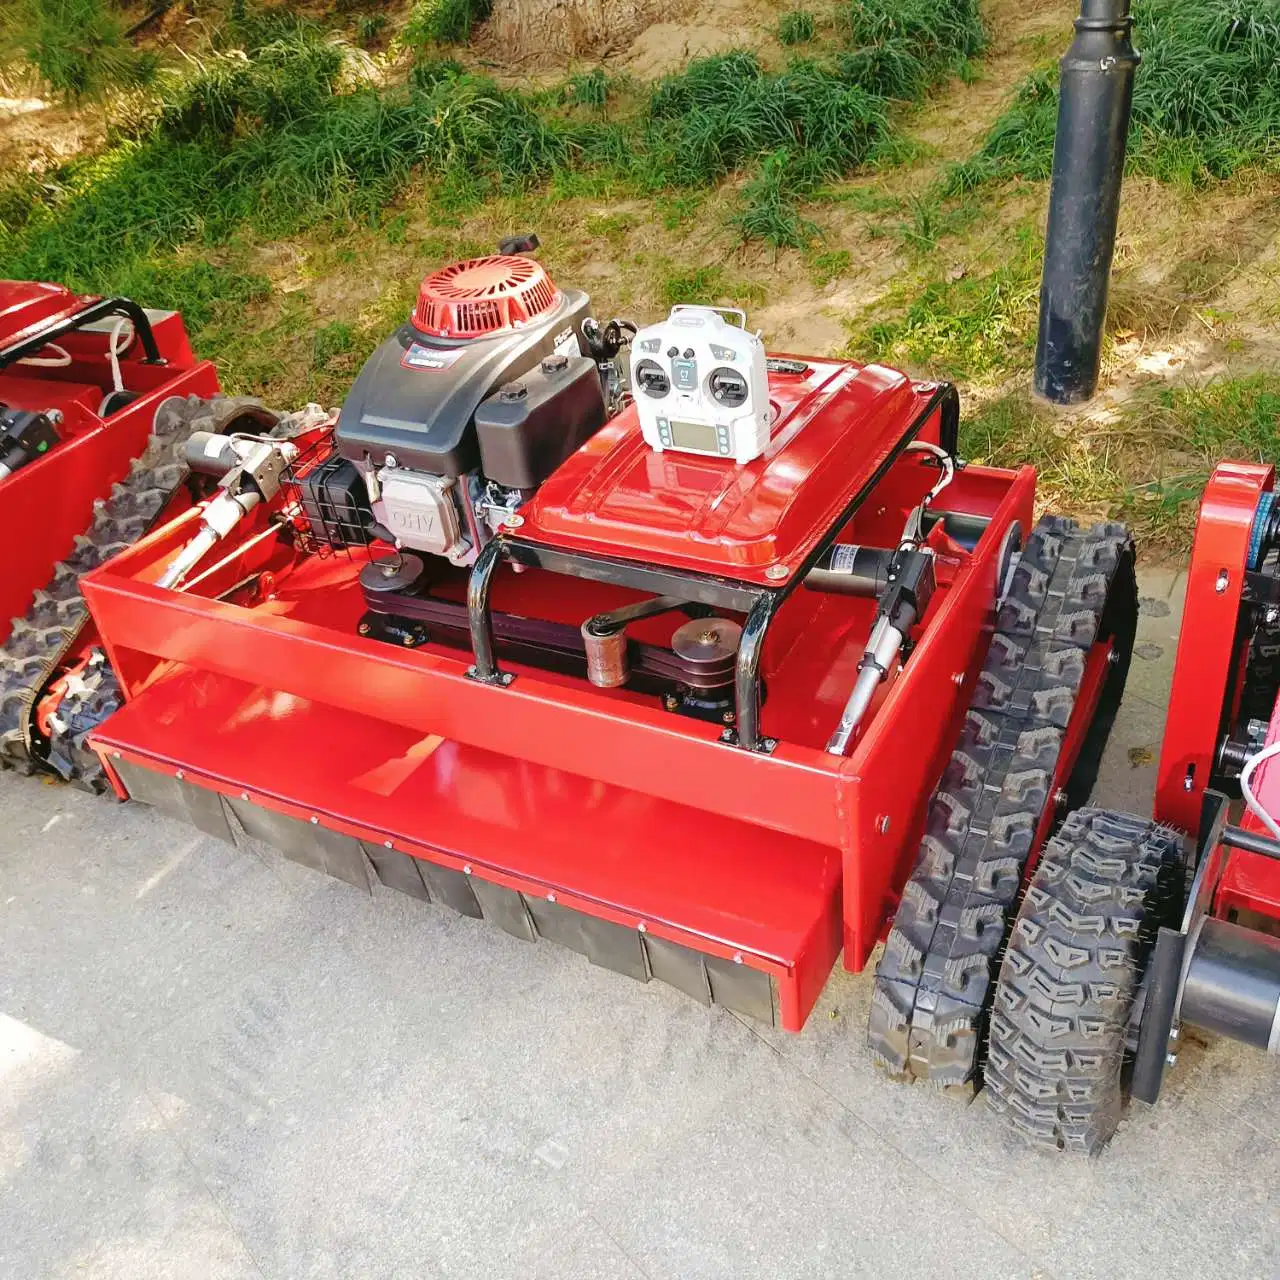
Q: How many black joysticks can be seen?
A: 2